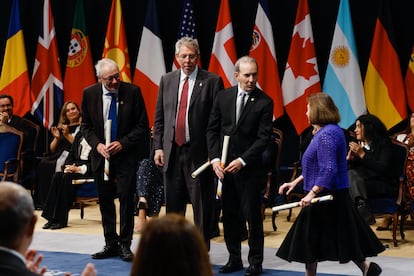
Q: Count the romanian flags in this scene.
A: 1